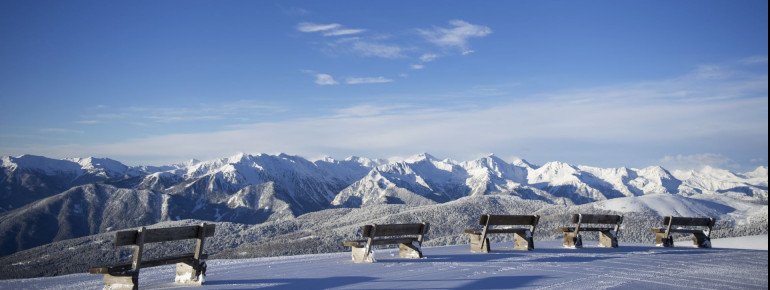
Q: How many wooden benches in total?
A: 5